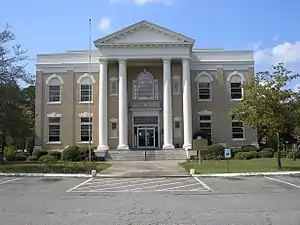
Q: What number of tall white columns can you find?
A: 4